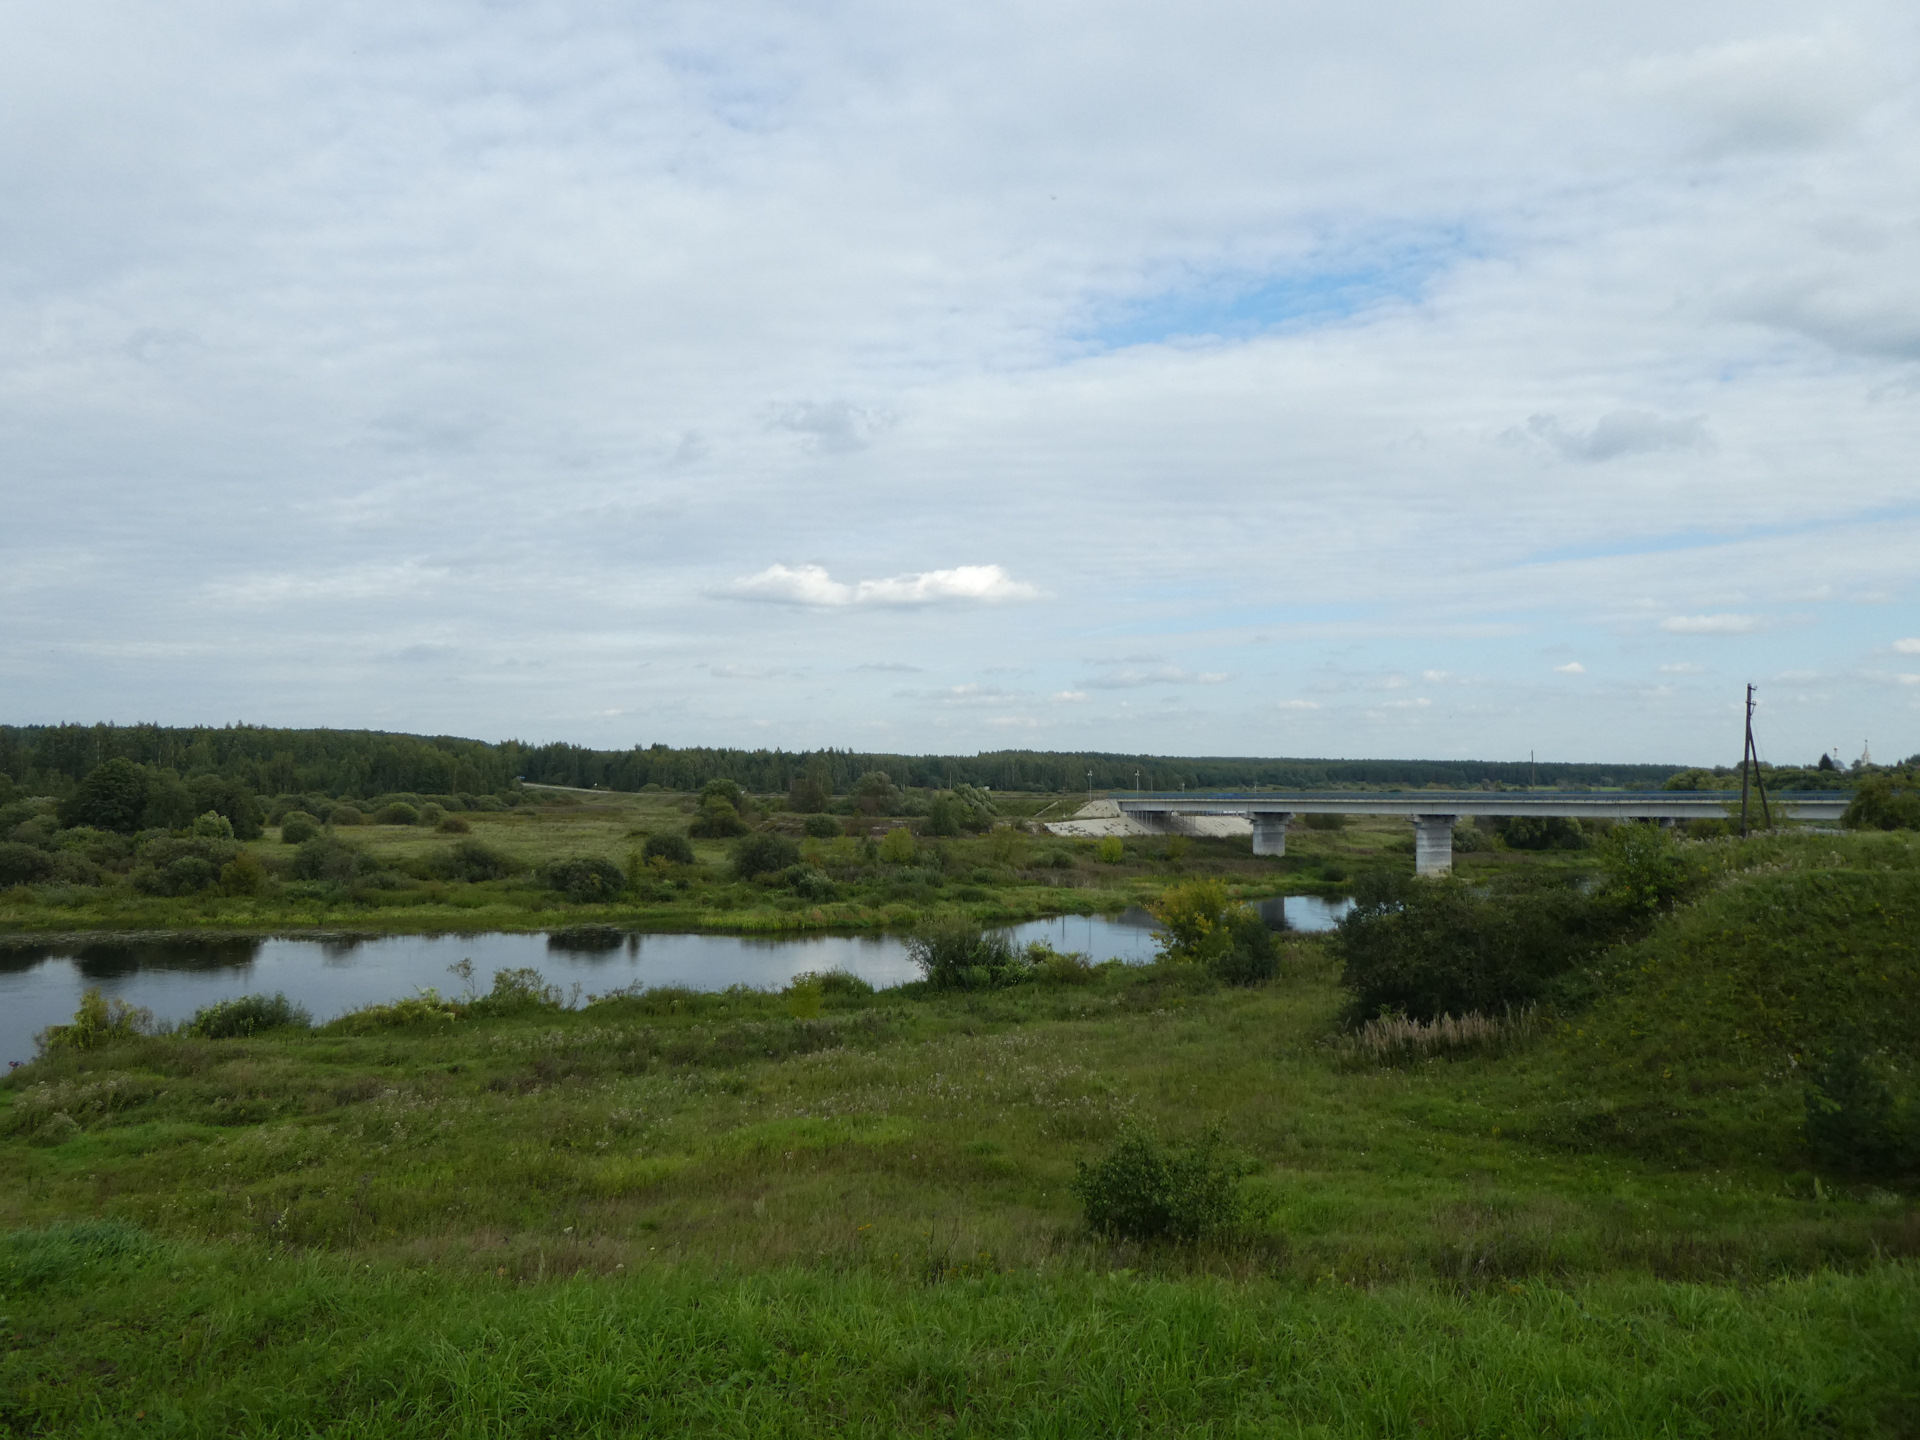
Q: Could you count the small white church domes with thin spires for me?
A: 2